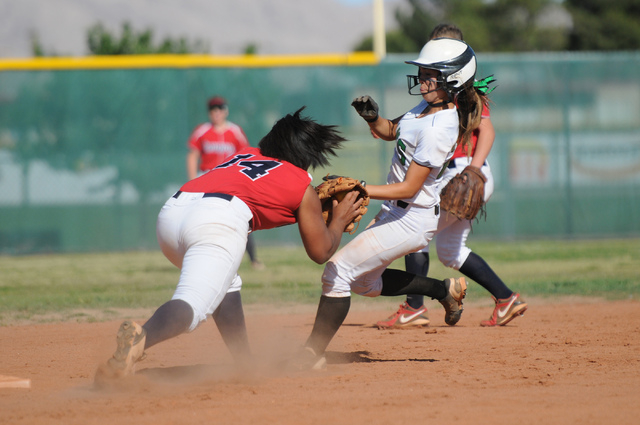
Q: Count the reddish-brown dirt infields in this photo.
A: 1